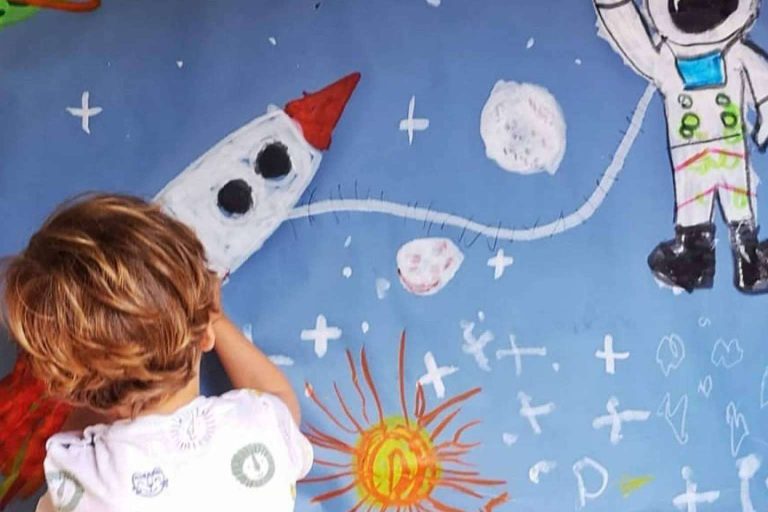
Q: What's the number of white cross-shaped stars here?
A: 11